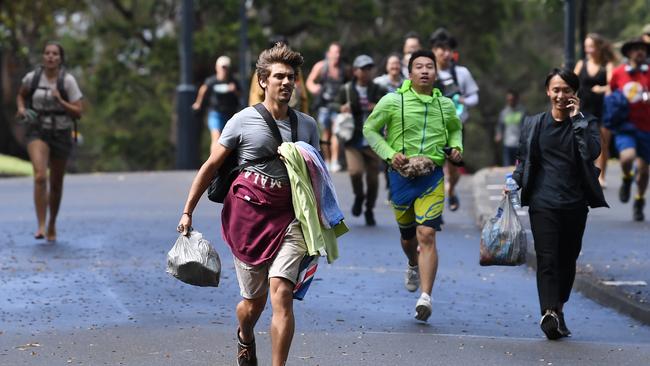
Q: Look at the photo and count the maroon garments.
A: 1